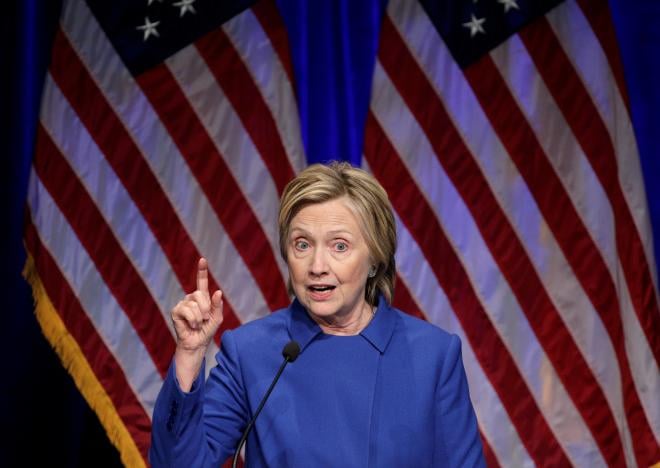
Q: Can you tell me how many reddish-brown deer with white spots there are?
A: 0